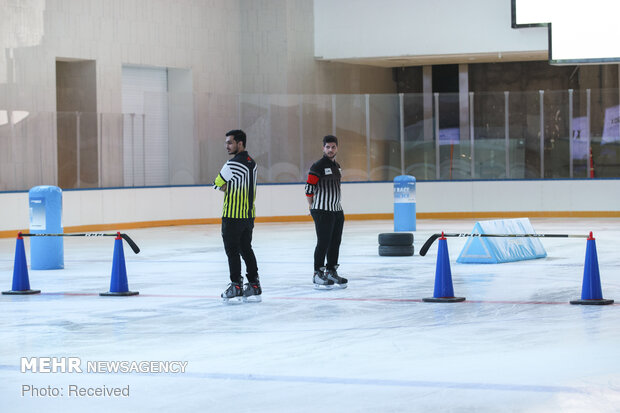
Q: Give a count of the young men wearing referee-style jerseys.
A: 2